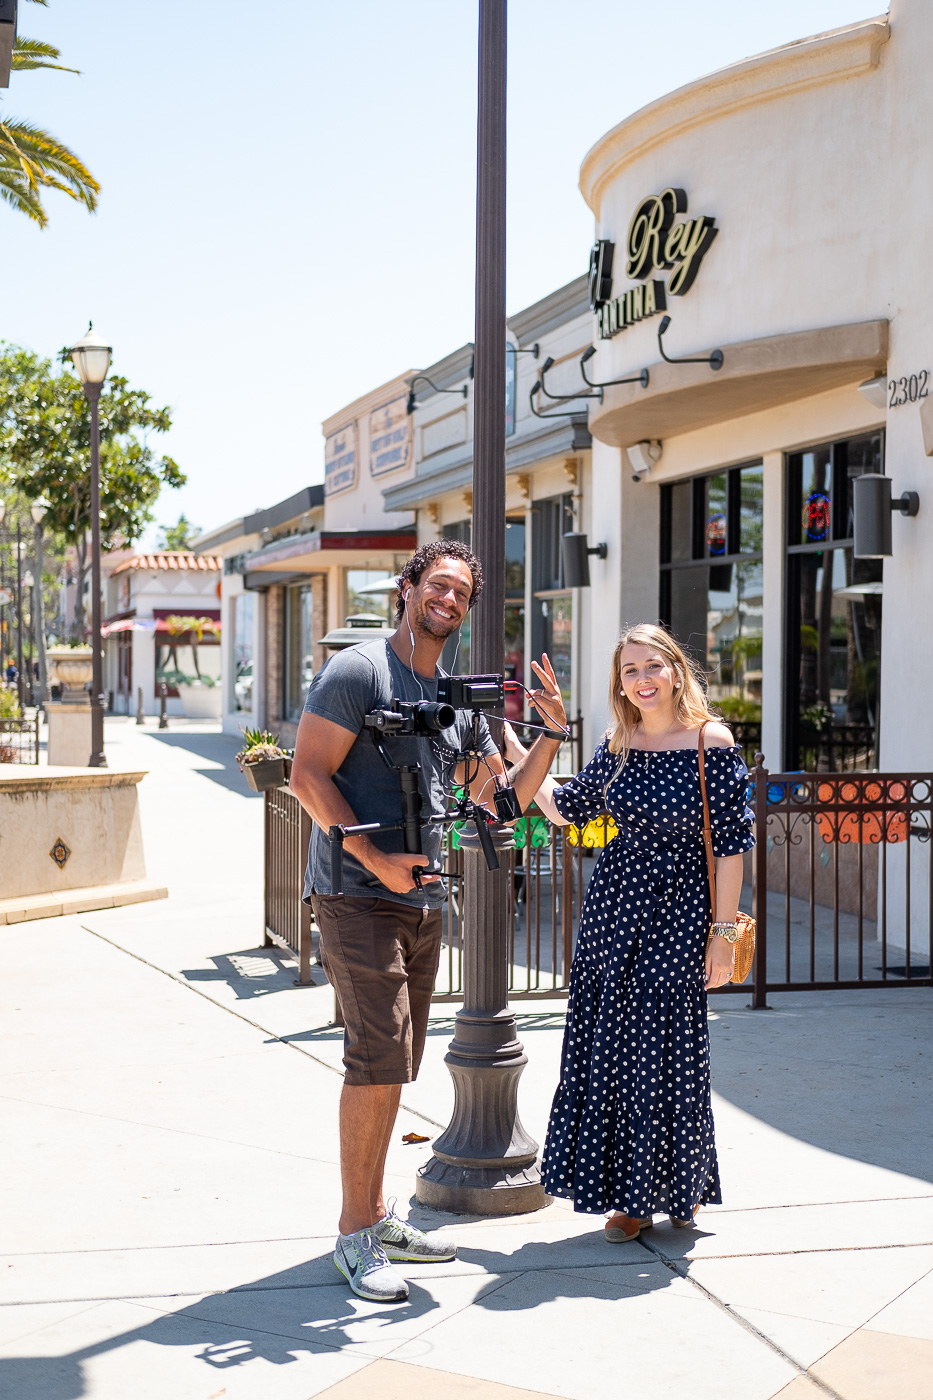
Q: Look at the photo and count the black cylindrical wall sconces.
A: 2